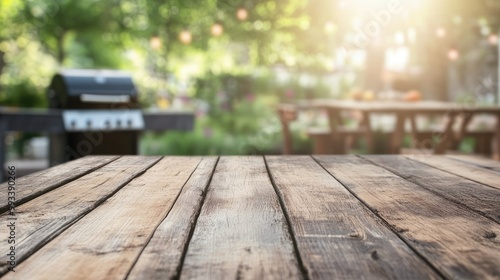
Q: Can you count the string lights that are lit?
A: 7